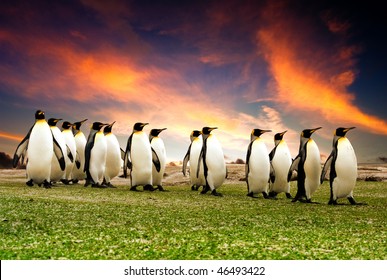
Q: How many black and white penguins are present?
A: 14